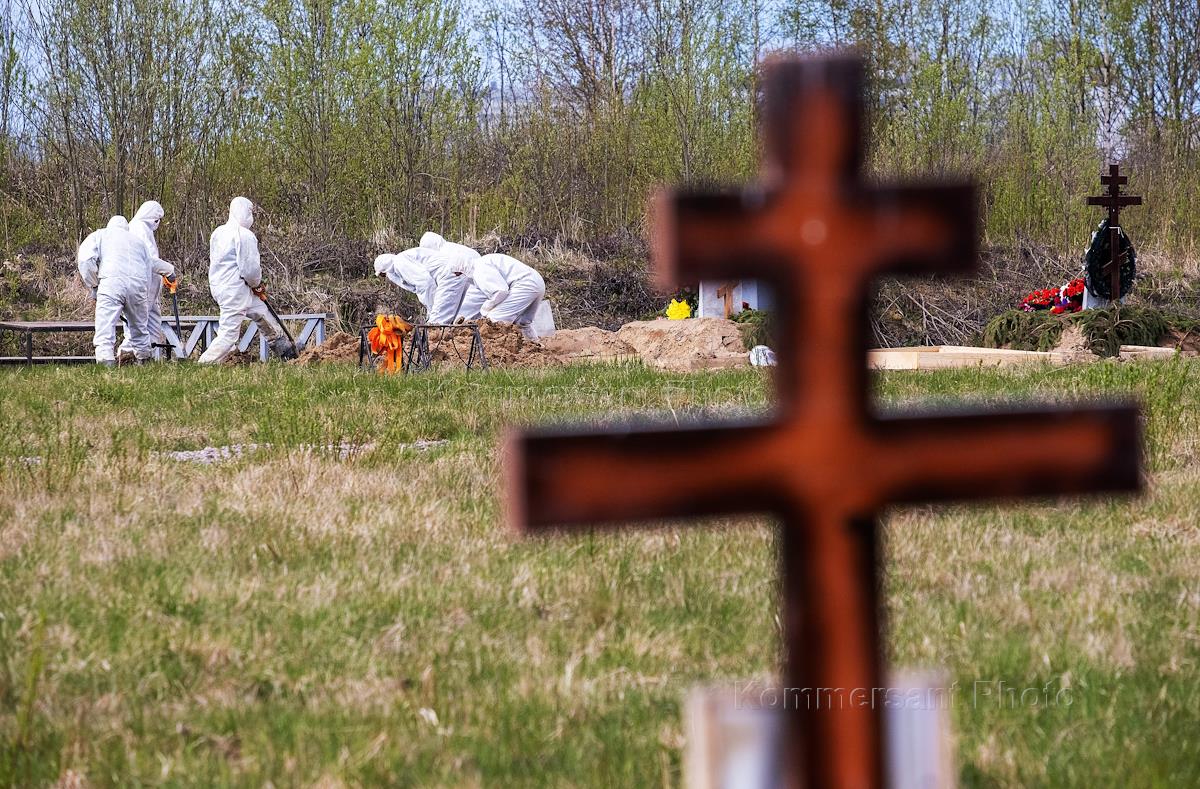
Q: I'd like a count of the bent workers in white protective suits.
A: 3